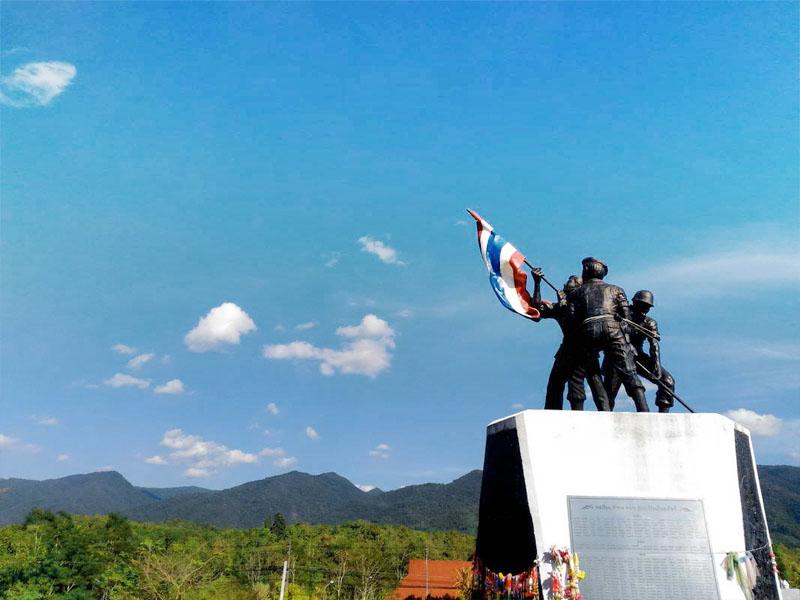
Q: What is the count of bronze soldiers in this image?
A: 3